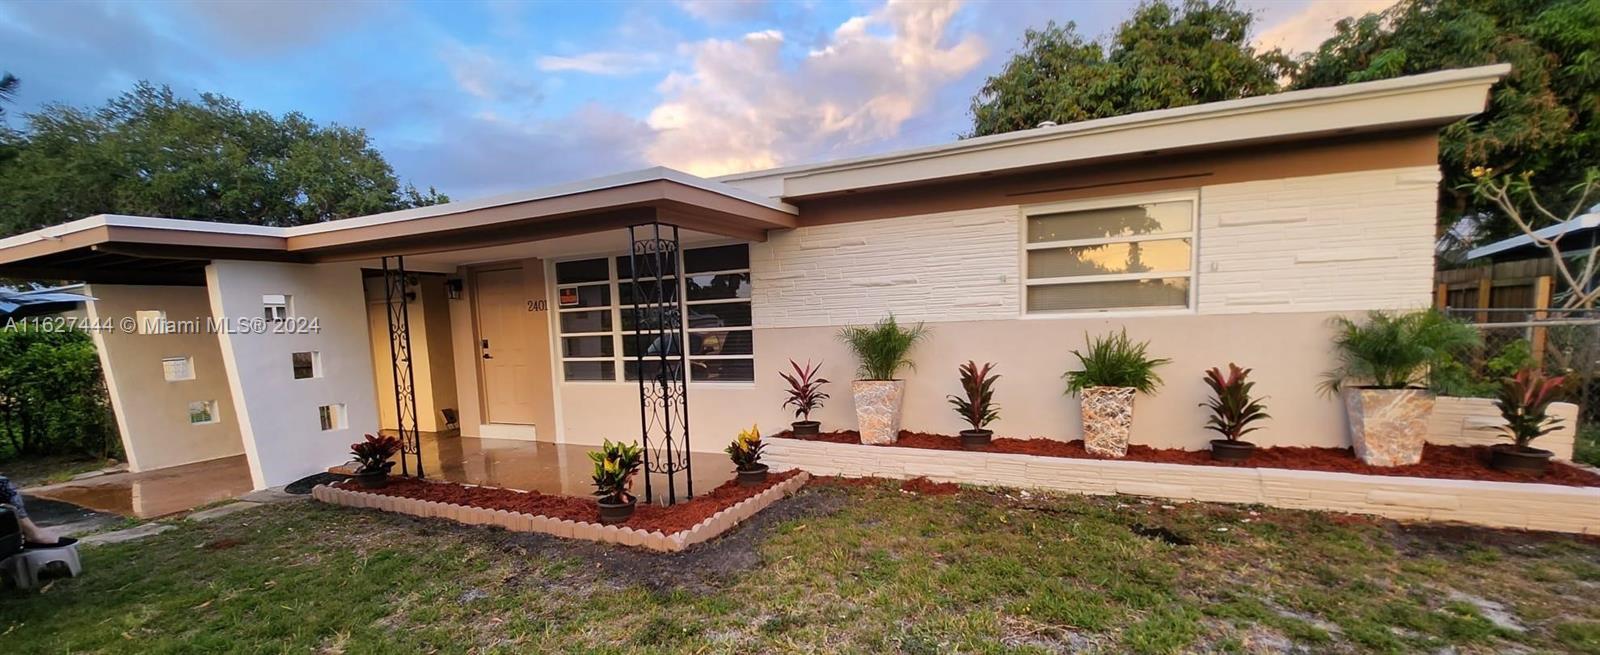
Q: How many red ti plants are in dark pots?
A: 4